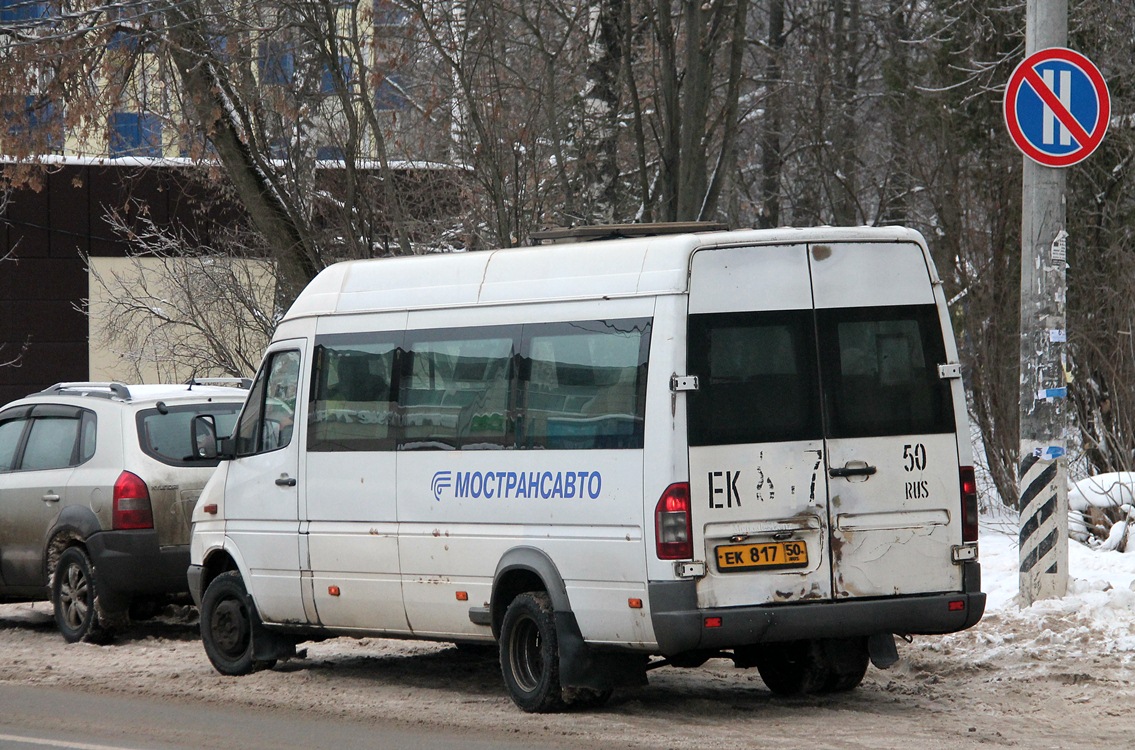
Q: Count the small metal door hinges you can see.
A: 4